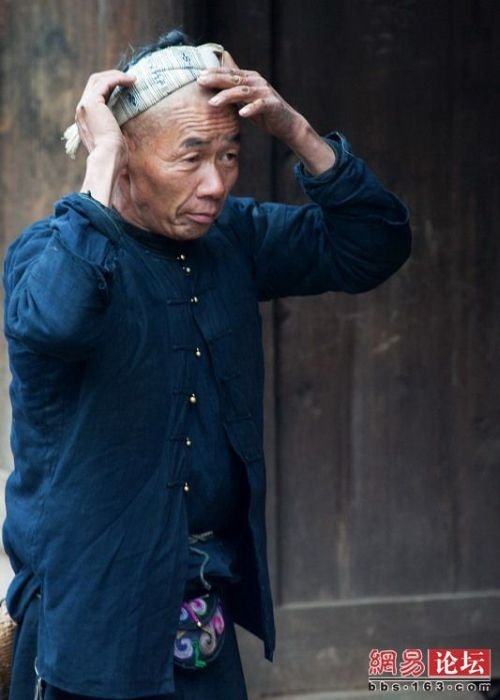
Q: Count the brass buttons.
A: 7